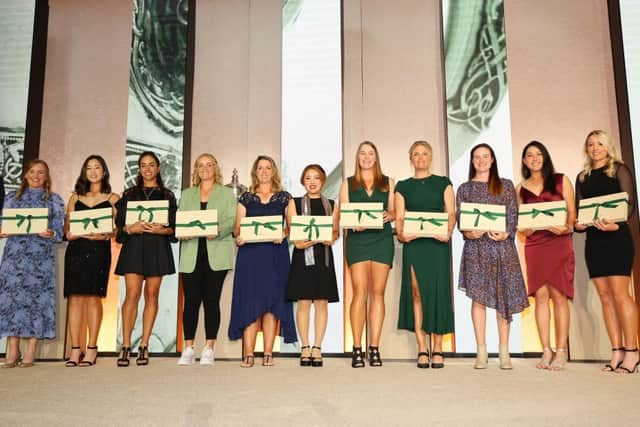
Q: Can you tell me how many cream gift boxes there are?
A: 11